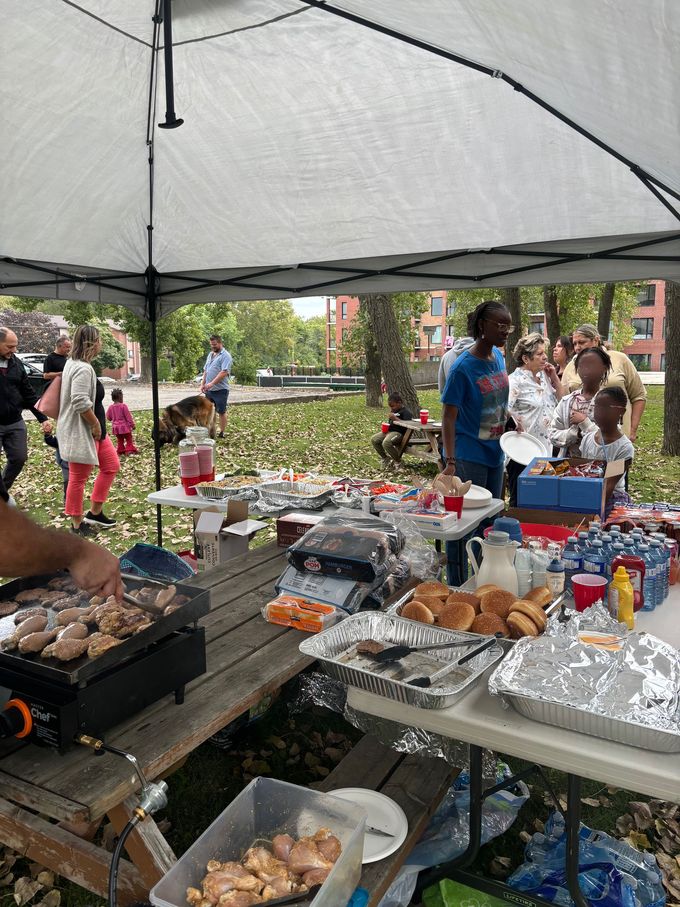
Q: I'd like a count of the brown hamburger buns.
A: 11